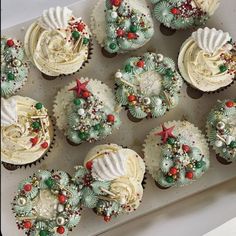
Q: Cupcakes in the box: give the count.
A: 12